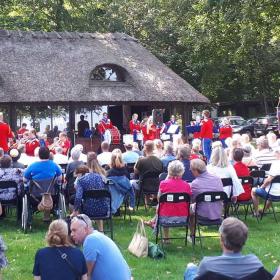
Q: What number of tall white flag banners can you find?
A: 0